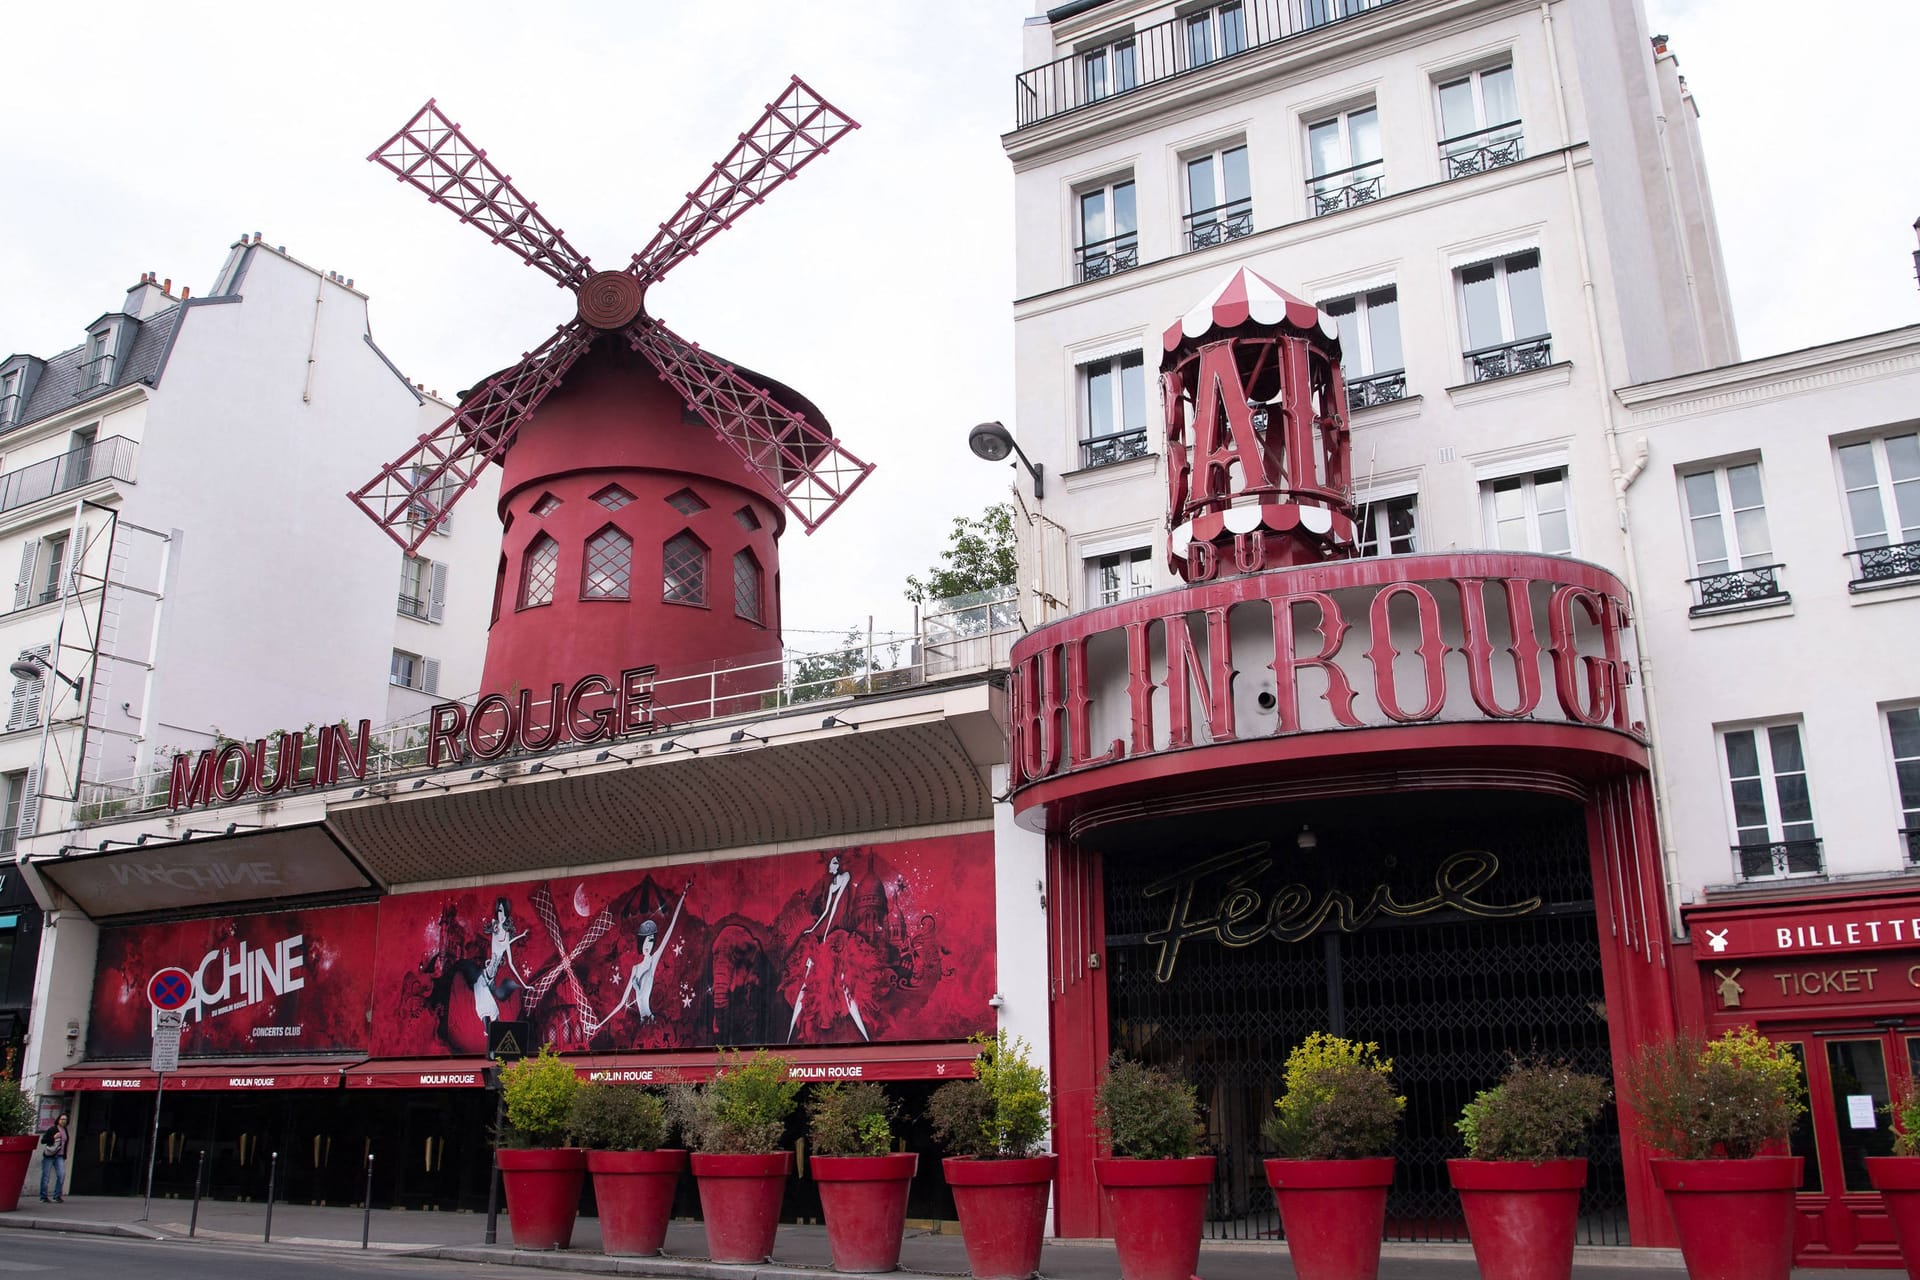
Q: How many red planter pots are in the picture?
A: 11